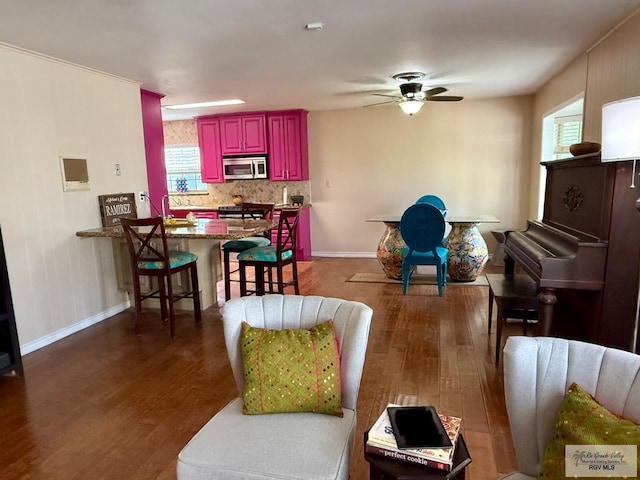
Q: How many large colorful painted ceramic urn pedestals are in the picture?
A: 2